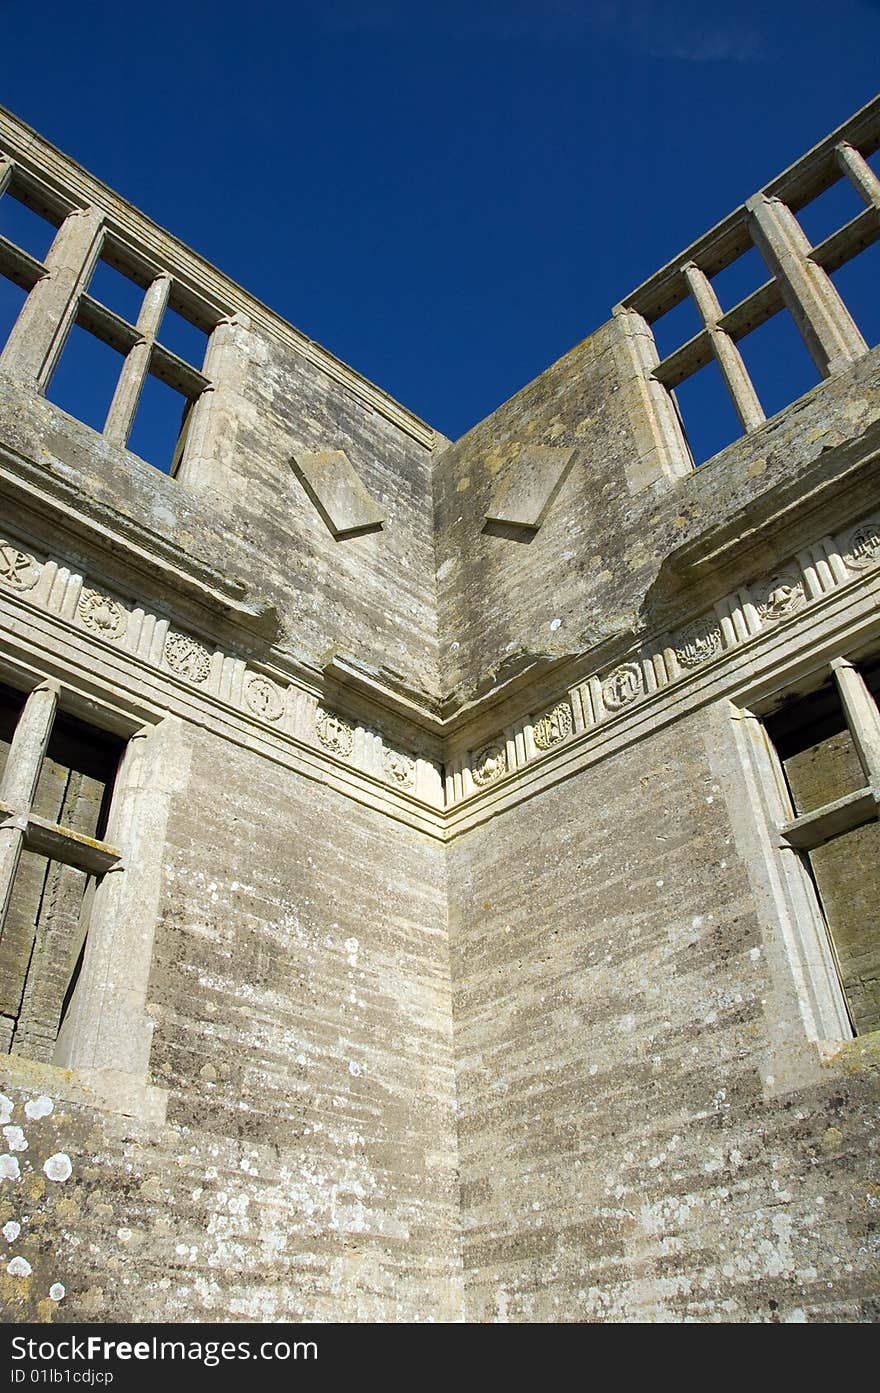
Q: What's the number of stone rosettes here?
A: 12